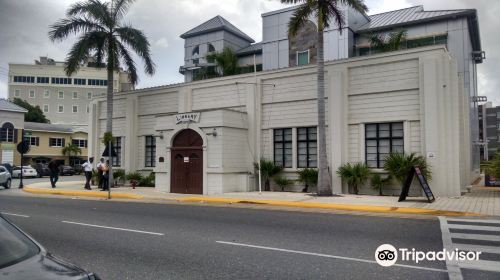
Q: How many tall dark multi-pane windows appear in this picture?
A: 5